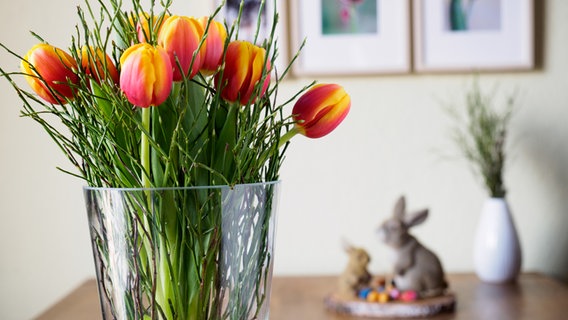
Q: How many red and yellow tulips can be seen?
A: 8